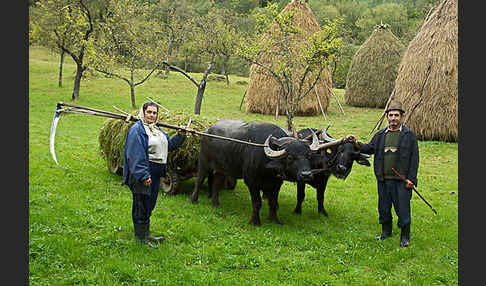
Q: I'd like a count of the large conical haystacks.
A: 3